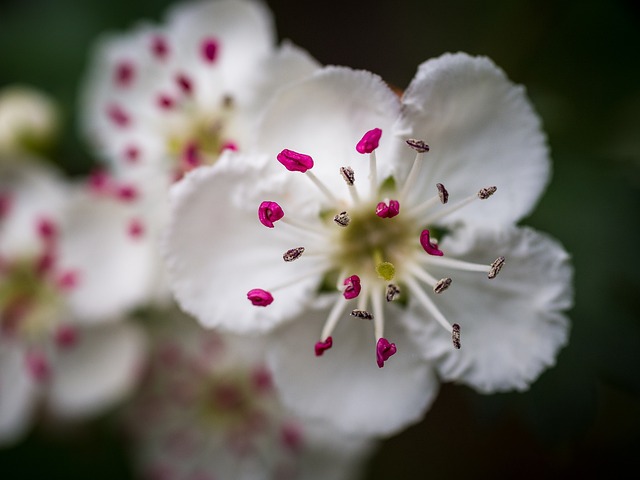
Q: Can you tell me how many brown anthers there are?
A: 11